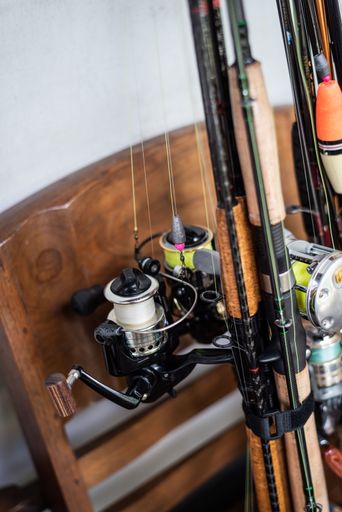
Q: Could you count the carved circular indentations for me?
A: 1